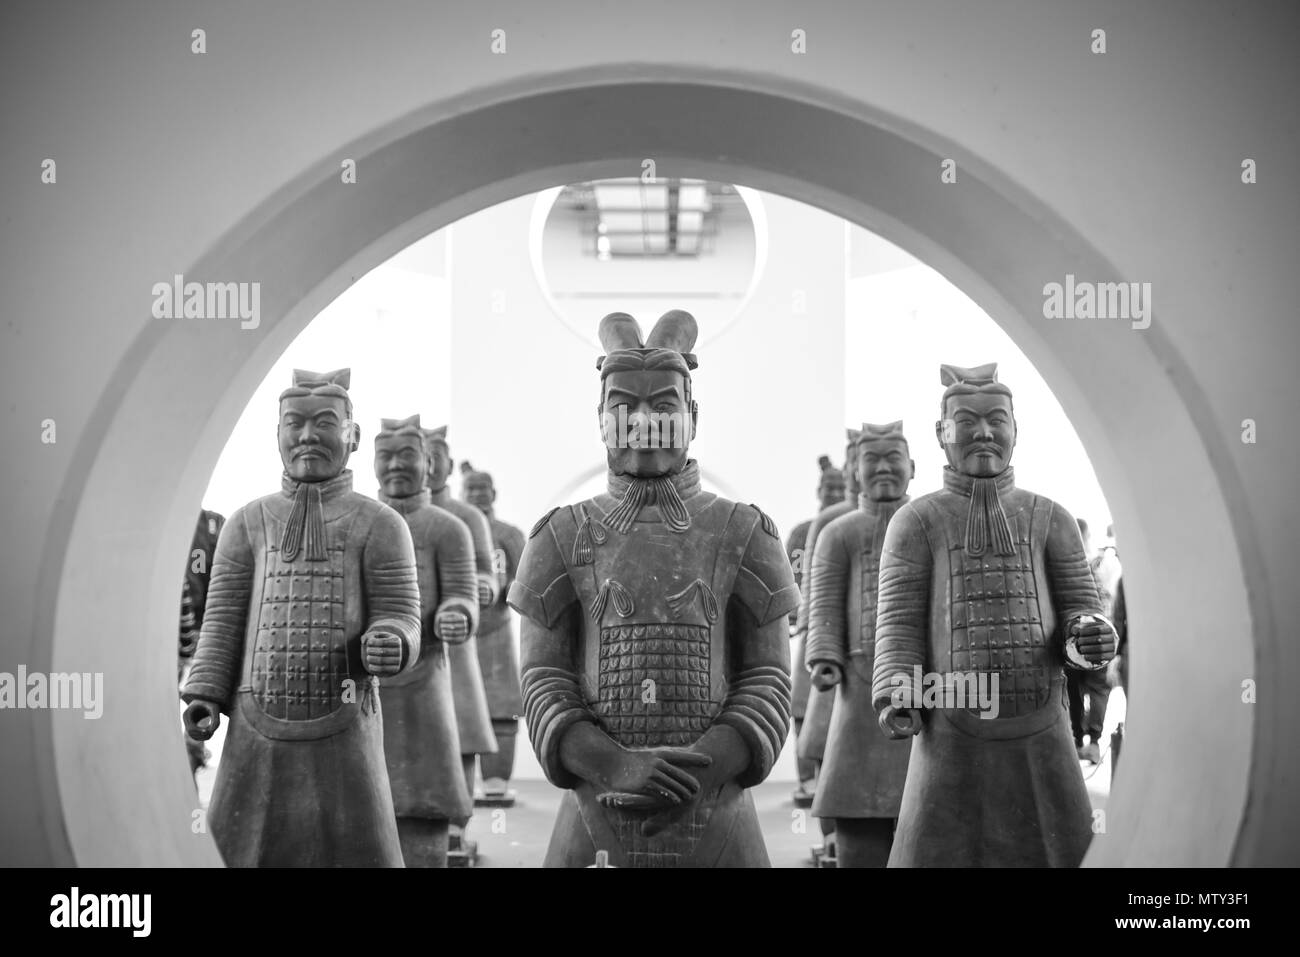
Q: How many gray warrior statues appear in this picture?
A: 9